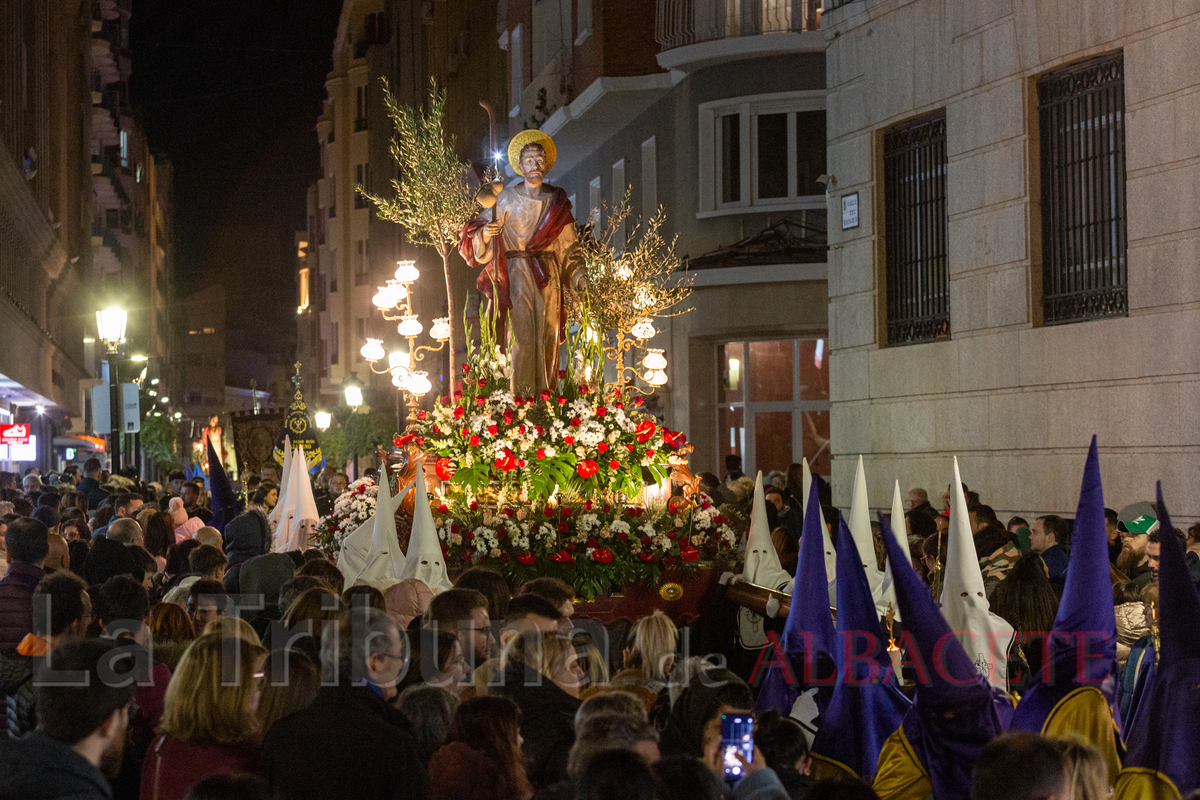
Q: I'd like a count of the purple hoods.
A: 6